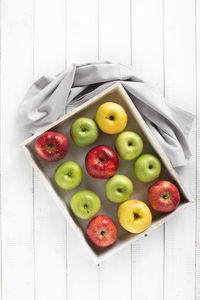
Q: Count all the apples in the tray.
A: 12